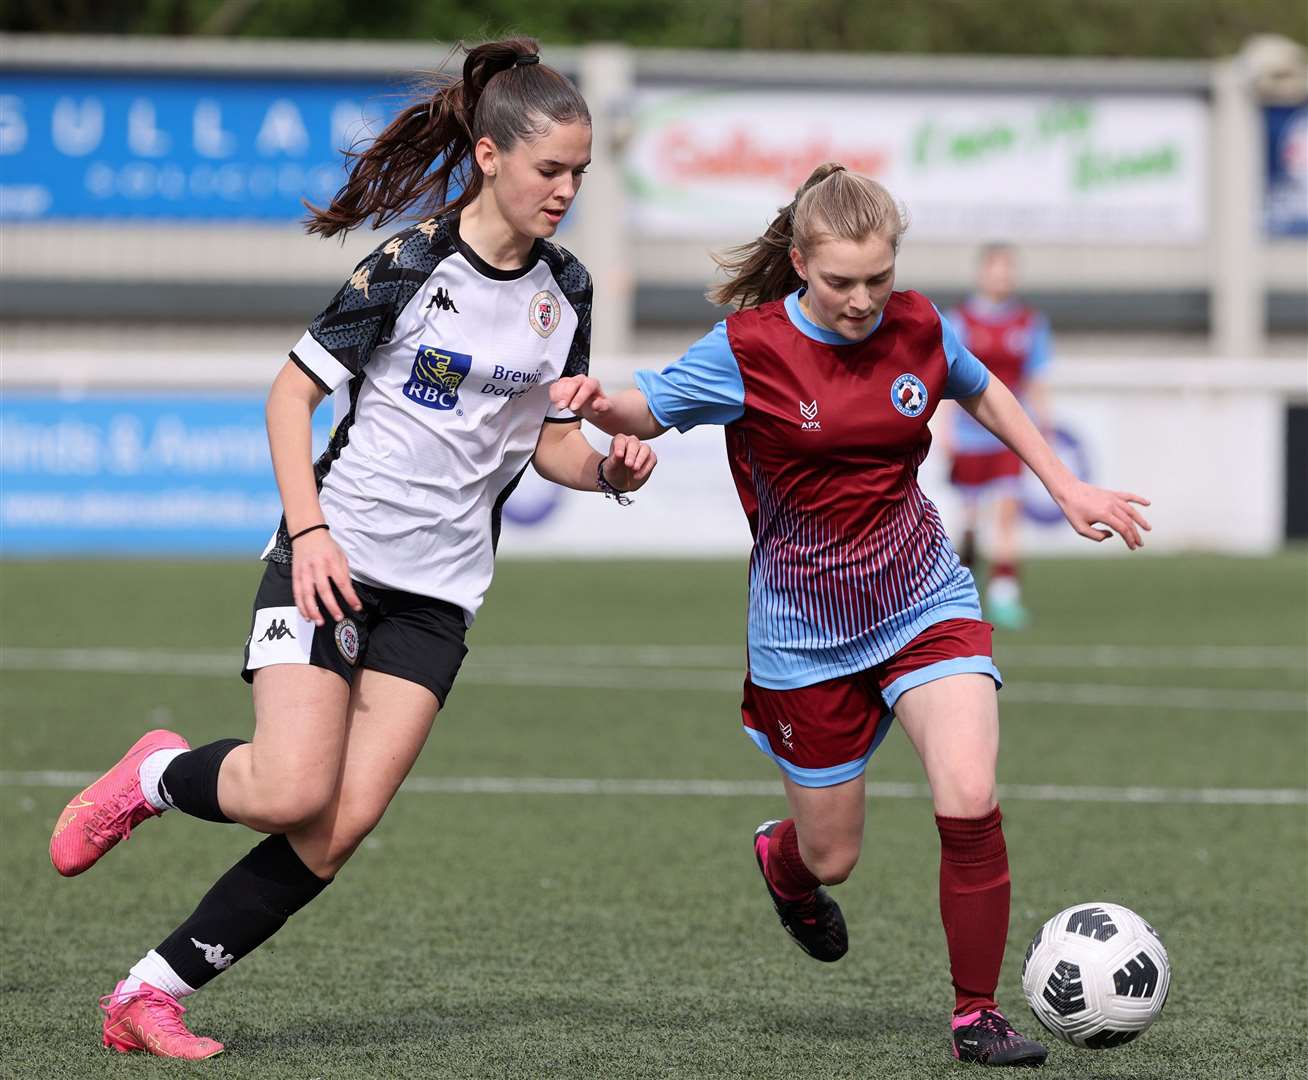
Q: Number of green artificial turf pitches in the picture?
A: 1